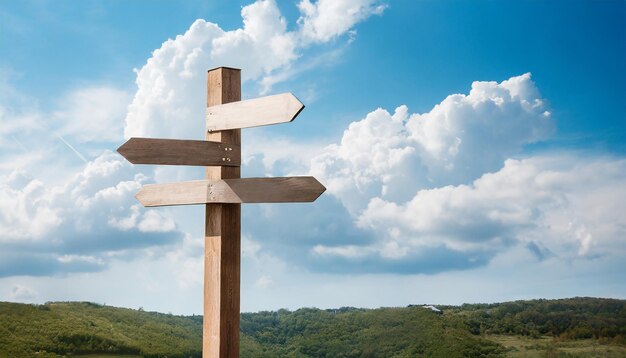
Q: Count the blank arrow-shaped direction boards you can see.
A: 4